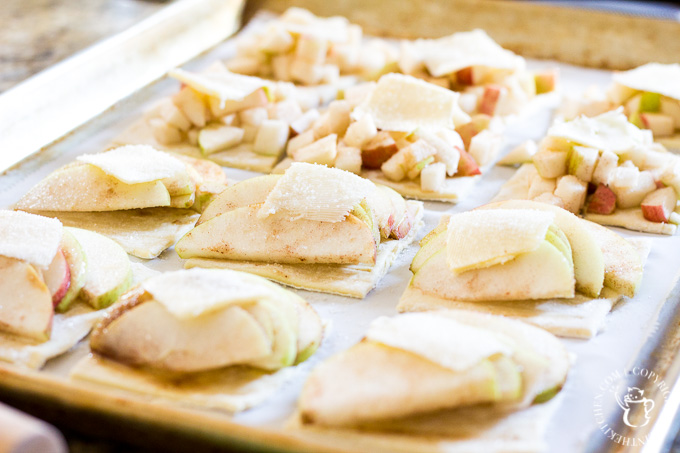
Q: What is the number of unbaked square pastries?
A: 12